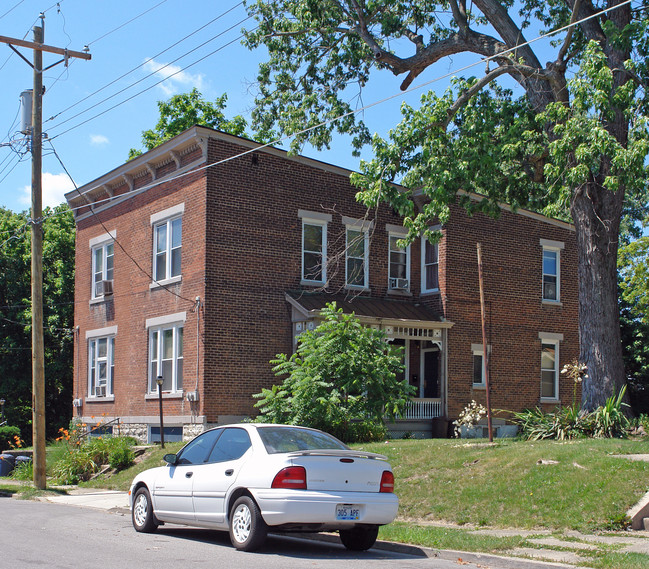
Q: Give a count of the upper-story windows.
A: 7